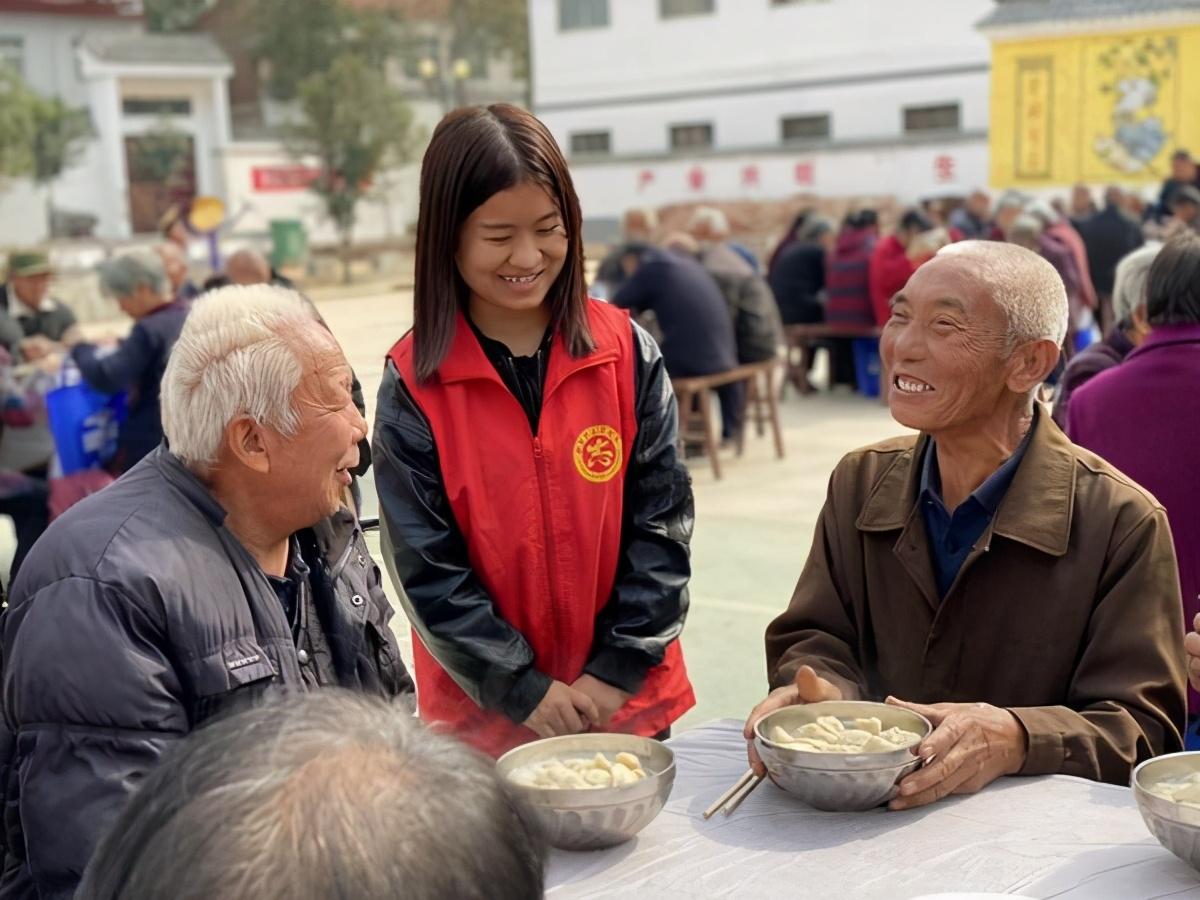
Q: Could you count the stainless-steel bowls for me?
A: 3